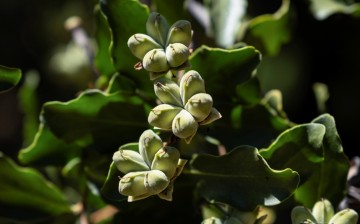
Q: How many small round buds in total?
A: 15